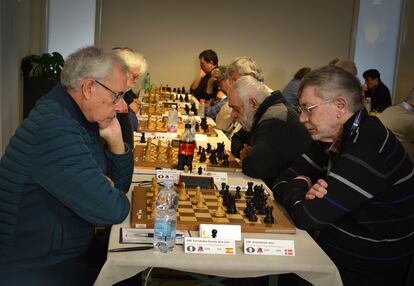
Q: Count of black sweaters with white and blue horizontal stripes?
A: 1